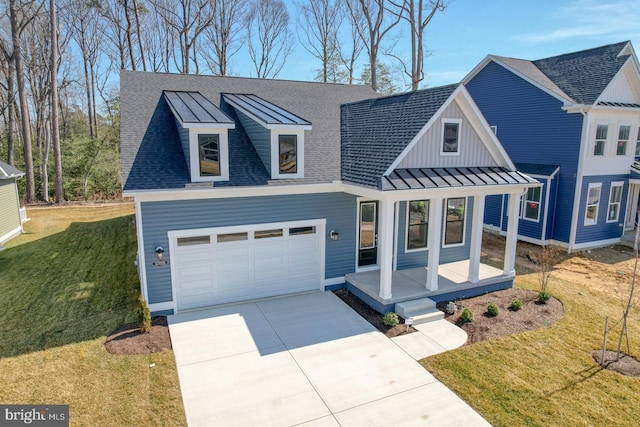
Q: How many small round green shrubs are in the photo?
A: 5